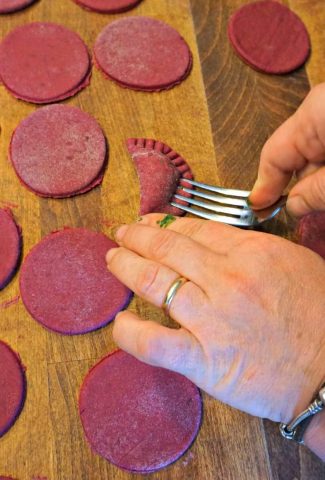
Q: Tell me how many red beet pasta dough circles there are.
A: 11